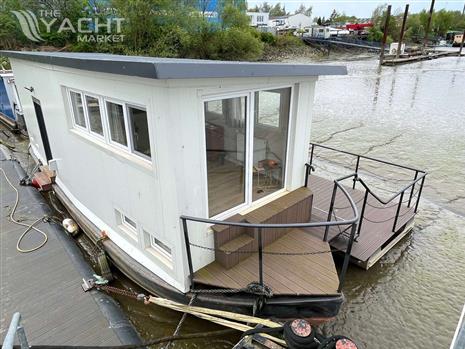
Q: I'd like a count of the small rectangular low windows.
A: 2